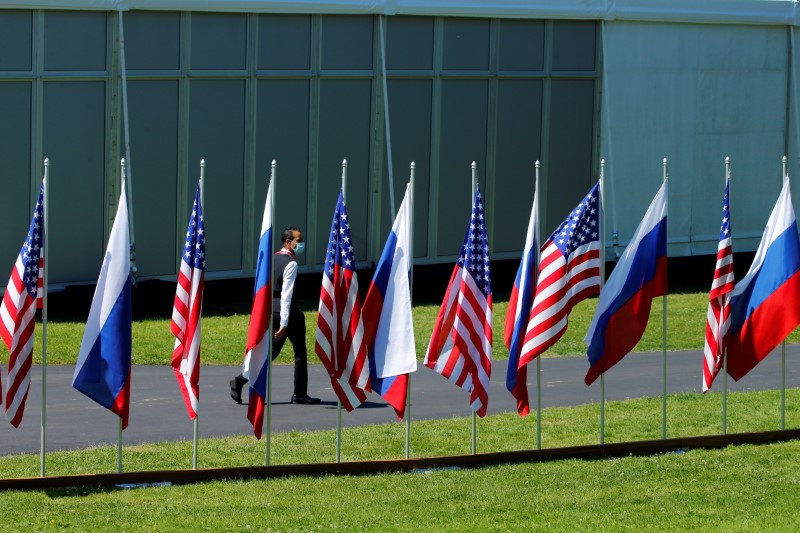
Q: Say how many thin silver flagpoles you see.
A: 12